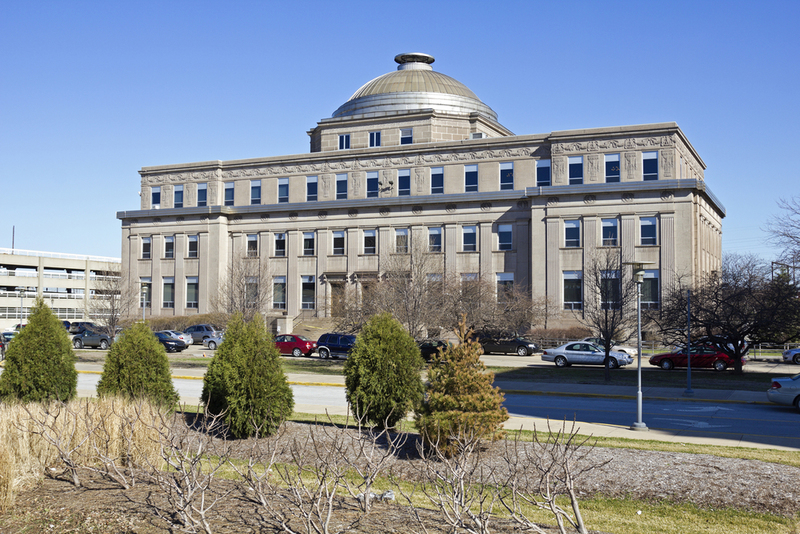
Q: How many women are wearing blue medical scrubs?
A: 0